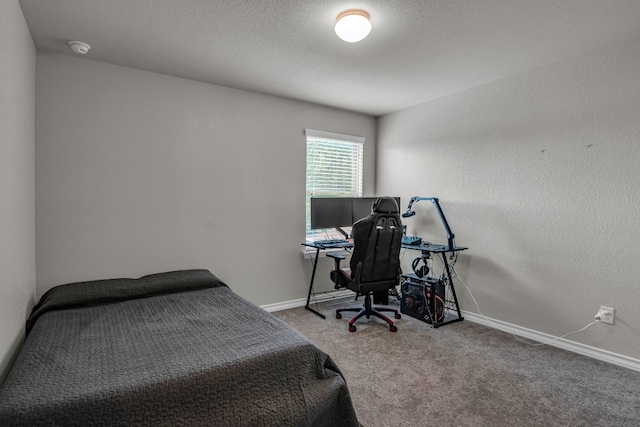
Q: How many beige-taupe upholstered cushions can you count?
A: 0